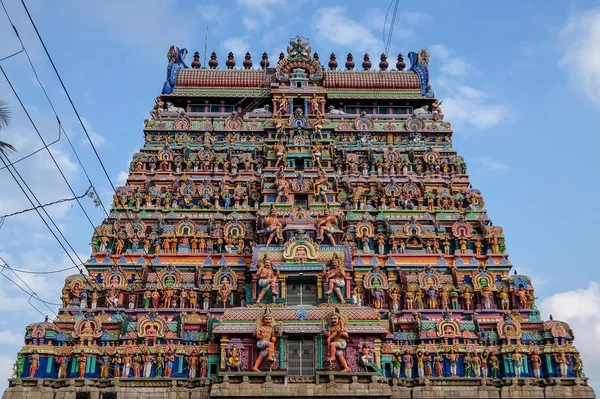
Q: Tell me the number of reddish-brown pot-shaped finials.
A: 12